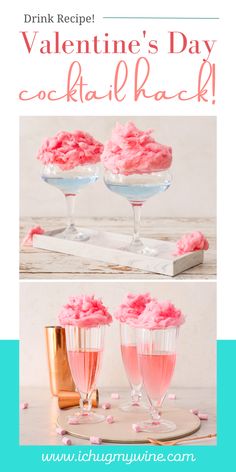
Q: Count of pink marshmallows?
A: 12